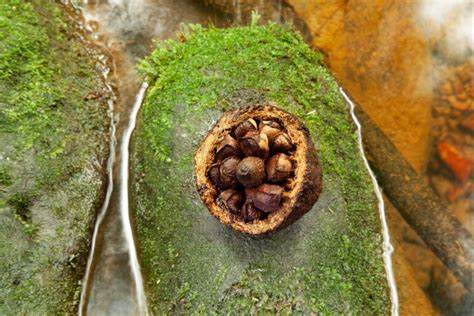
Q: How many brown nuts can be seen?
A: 12